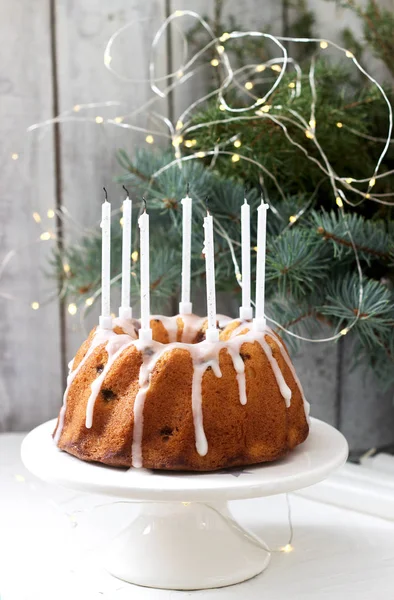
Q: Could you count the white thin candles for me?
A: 7